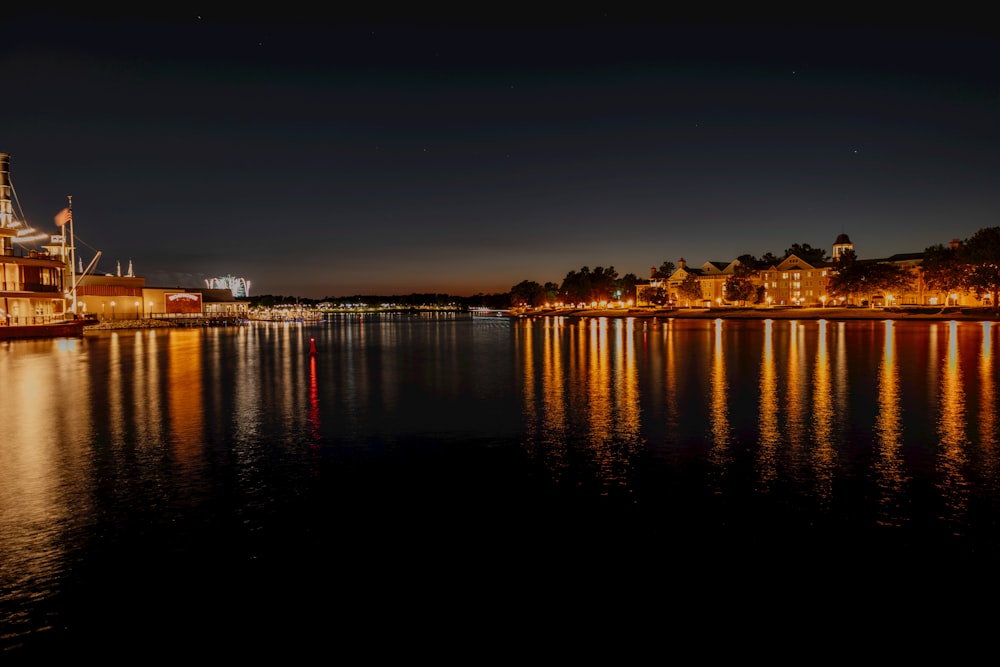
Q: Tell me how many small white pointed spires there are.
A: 3